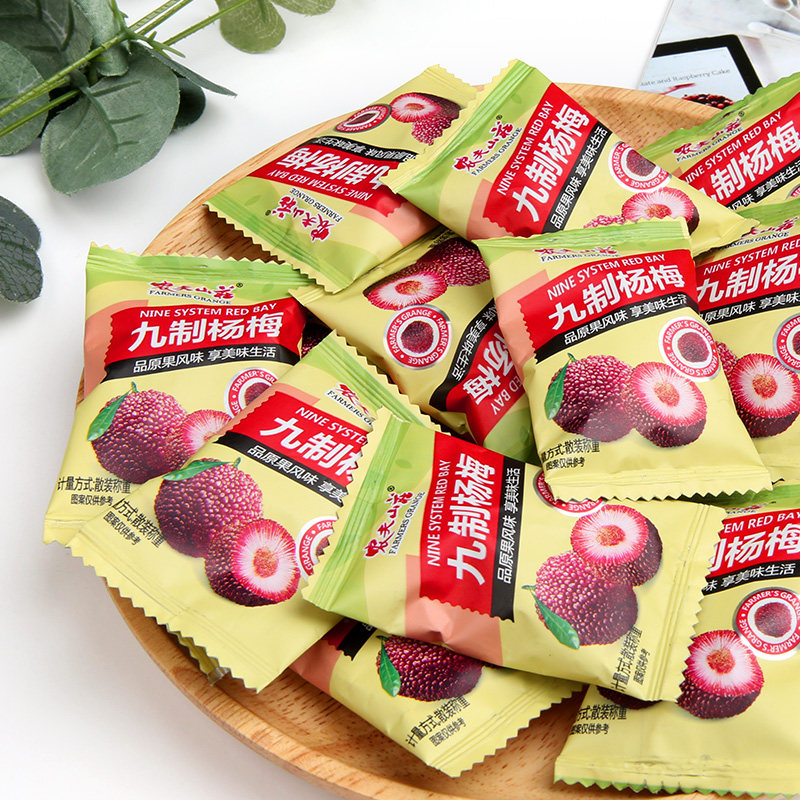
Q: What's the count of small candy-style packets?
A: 11